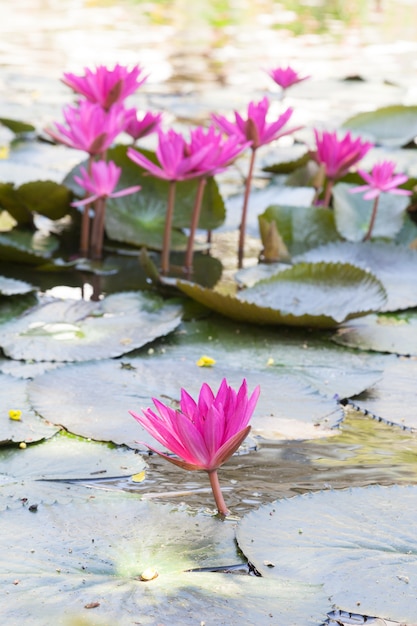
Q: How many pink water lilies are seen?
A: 11